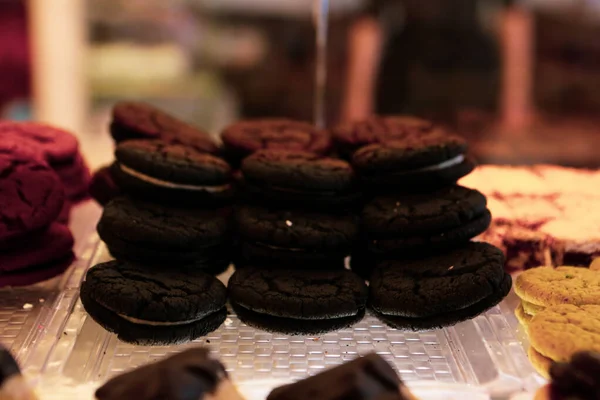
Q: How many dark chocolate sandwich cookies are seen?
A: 12